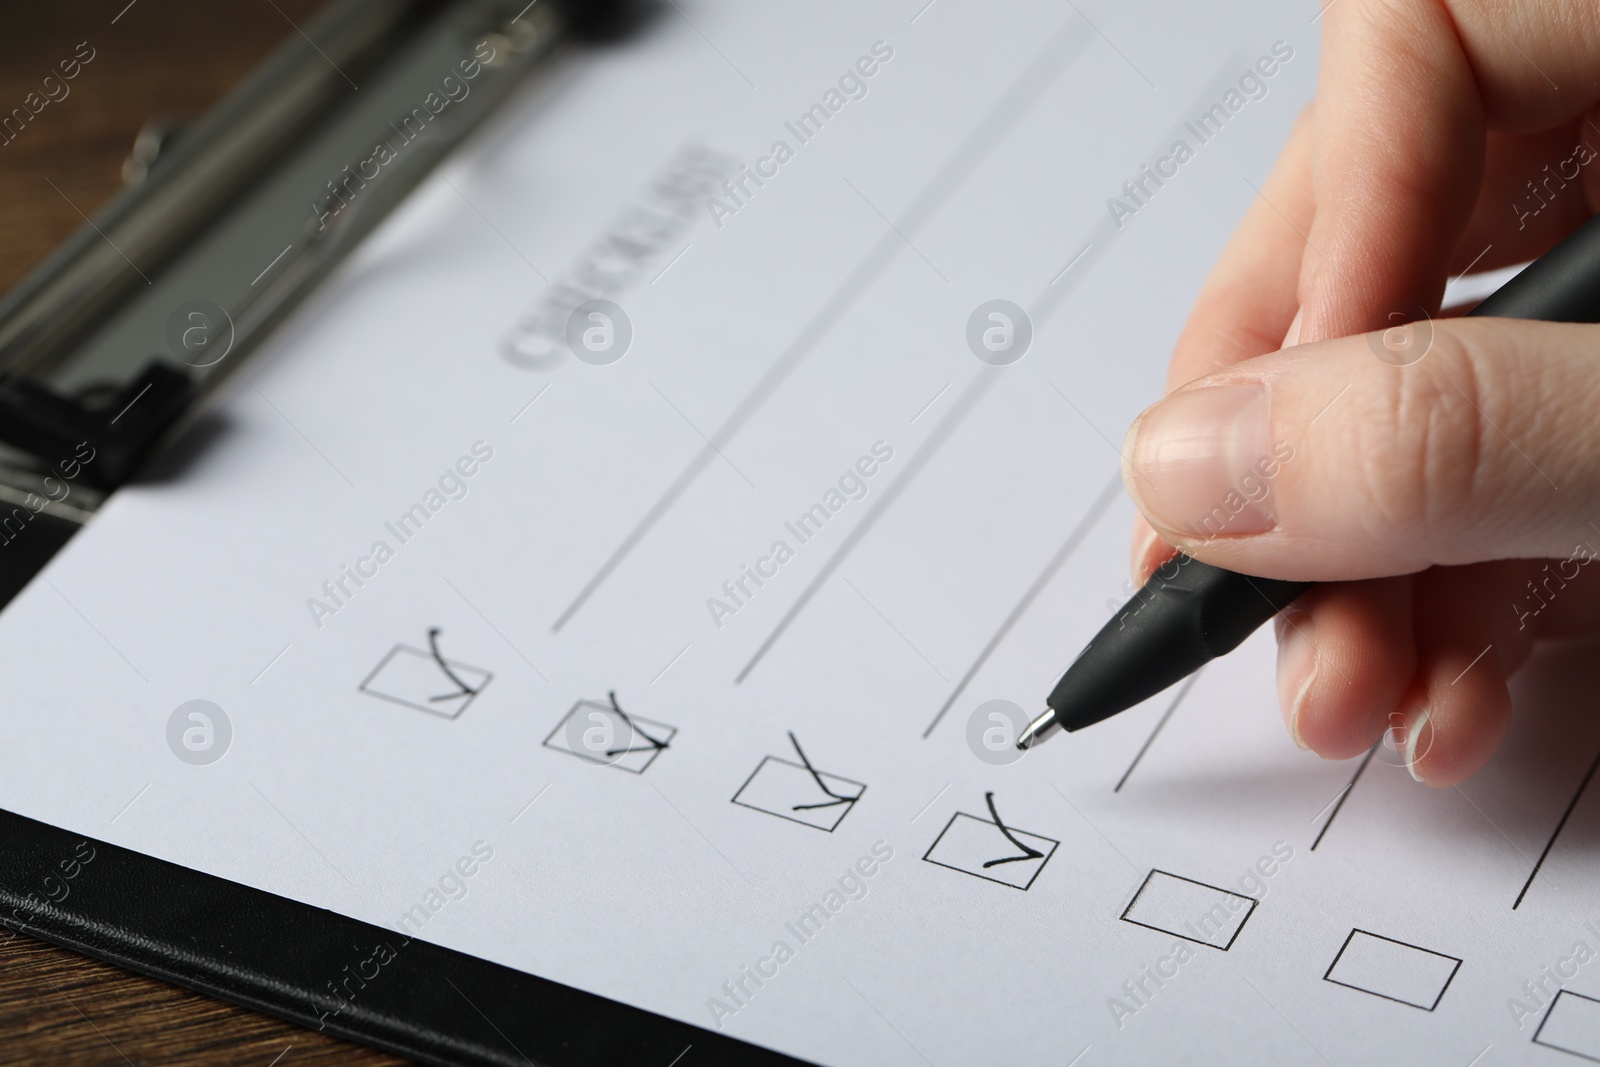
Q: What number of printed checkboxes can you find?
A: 7